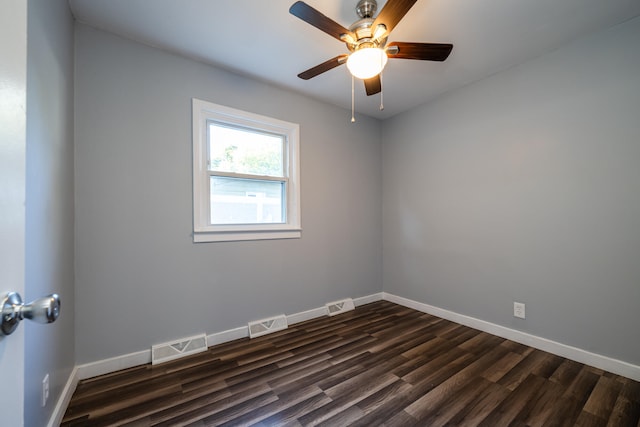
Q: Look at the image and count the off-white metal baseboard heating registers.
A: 3